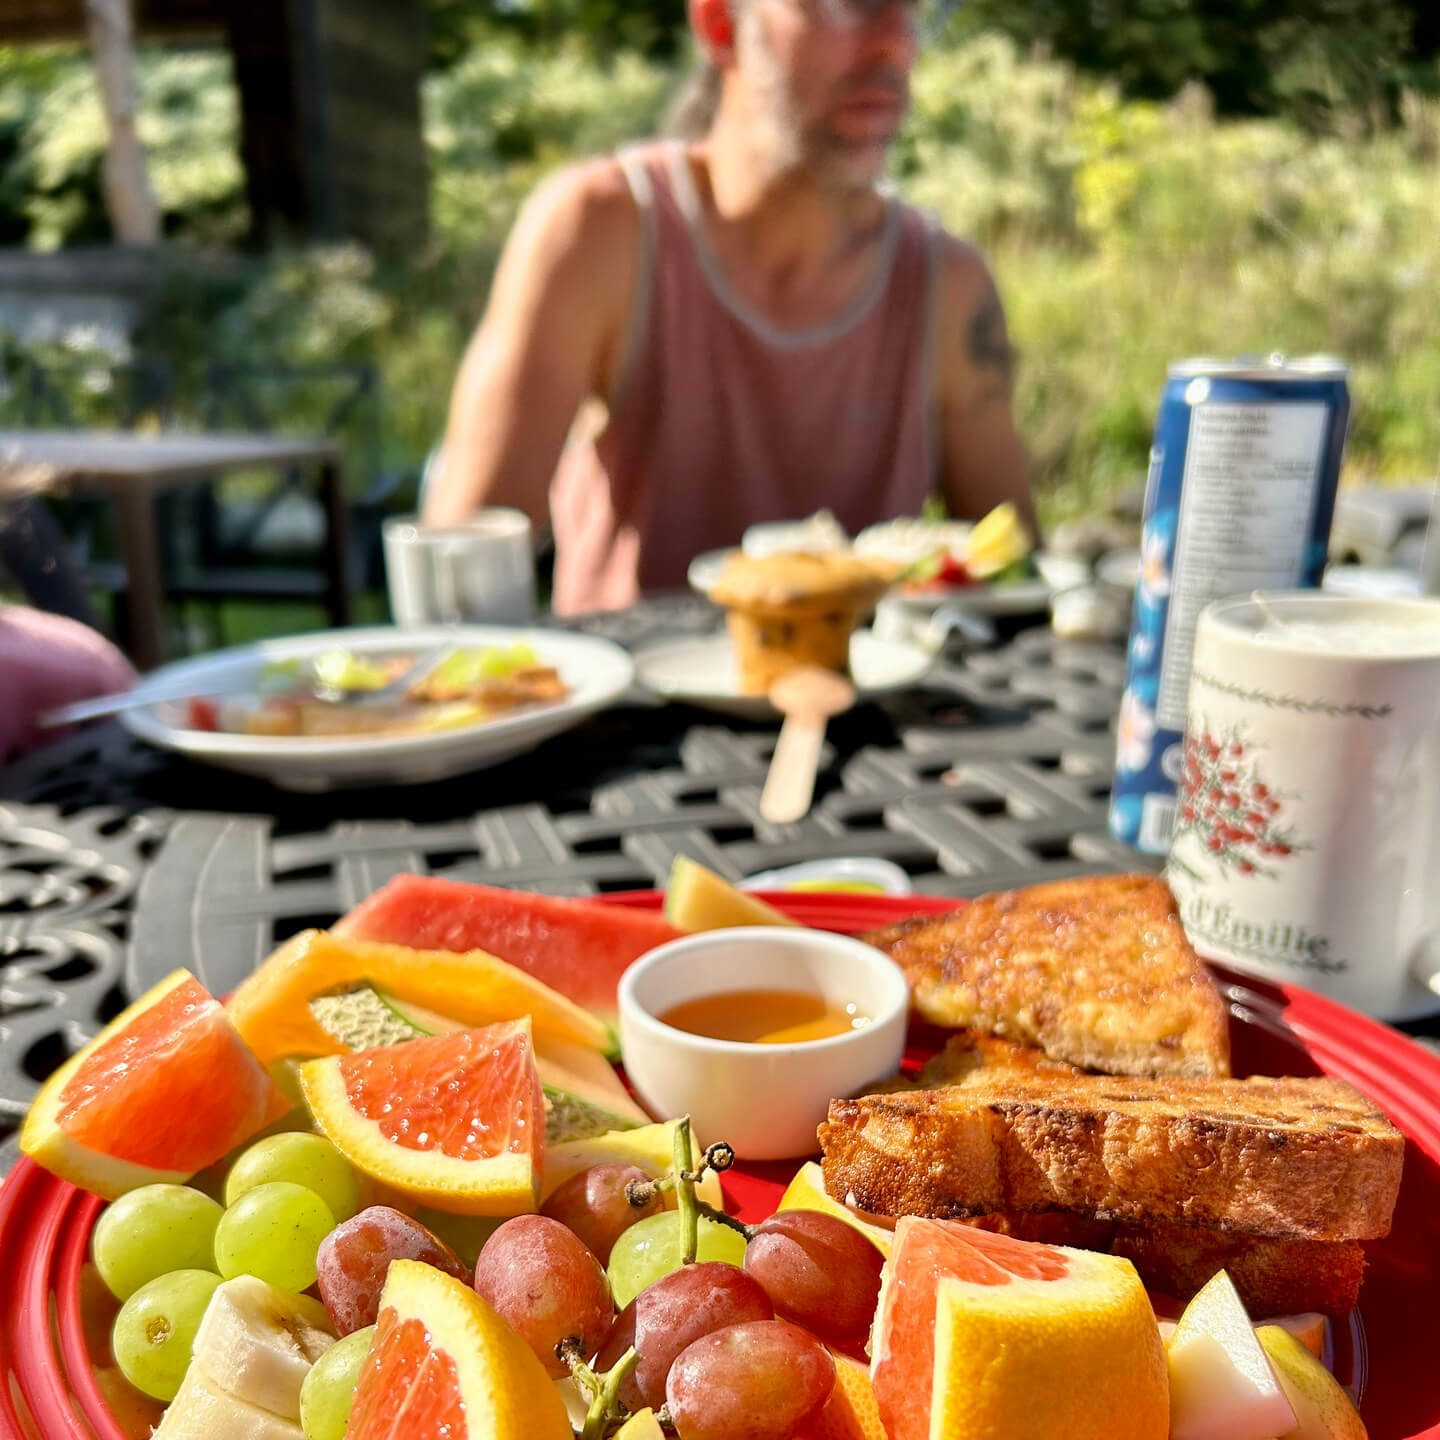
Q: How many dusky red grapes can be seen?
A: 6